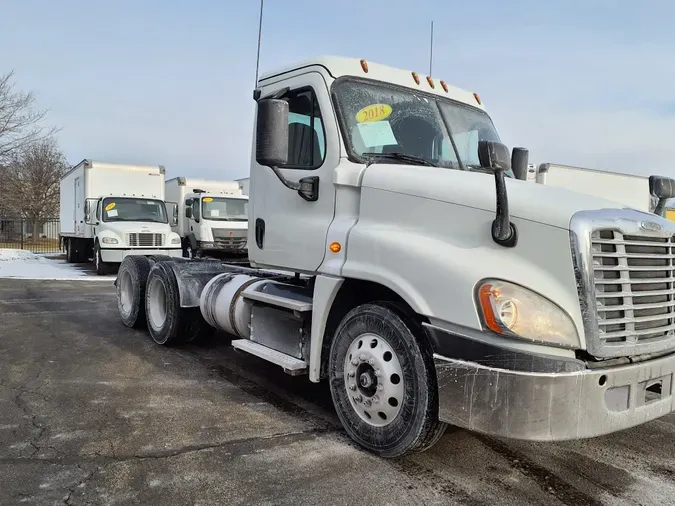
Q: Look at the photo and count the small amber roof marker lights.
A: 5